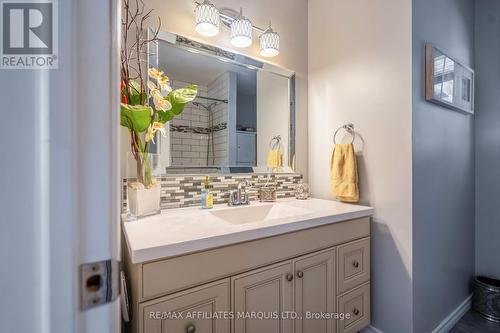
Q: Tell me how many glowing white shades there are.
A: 3